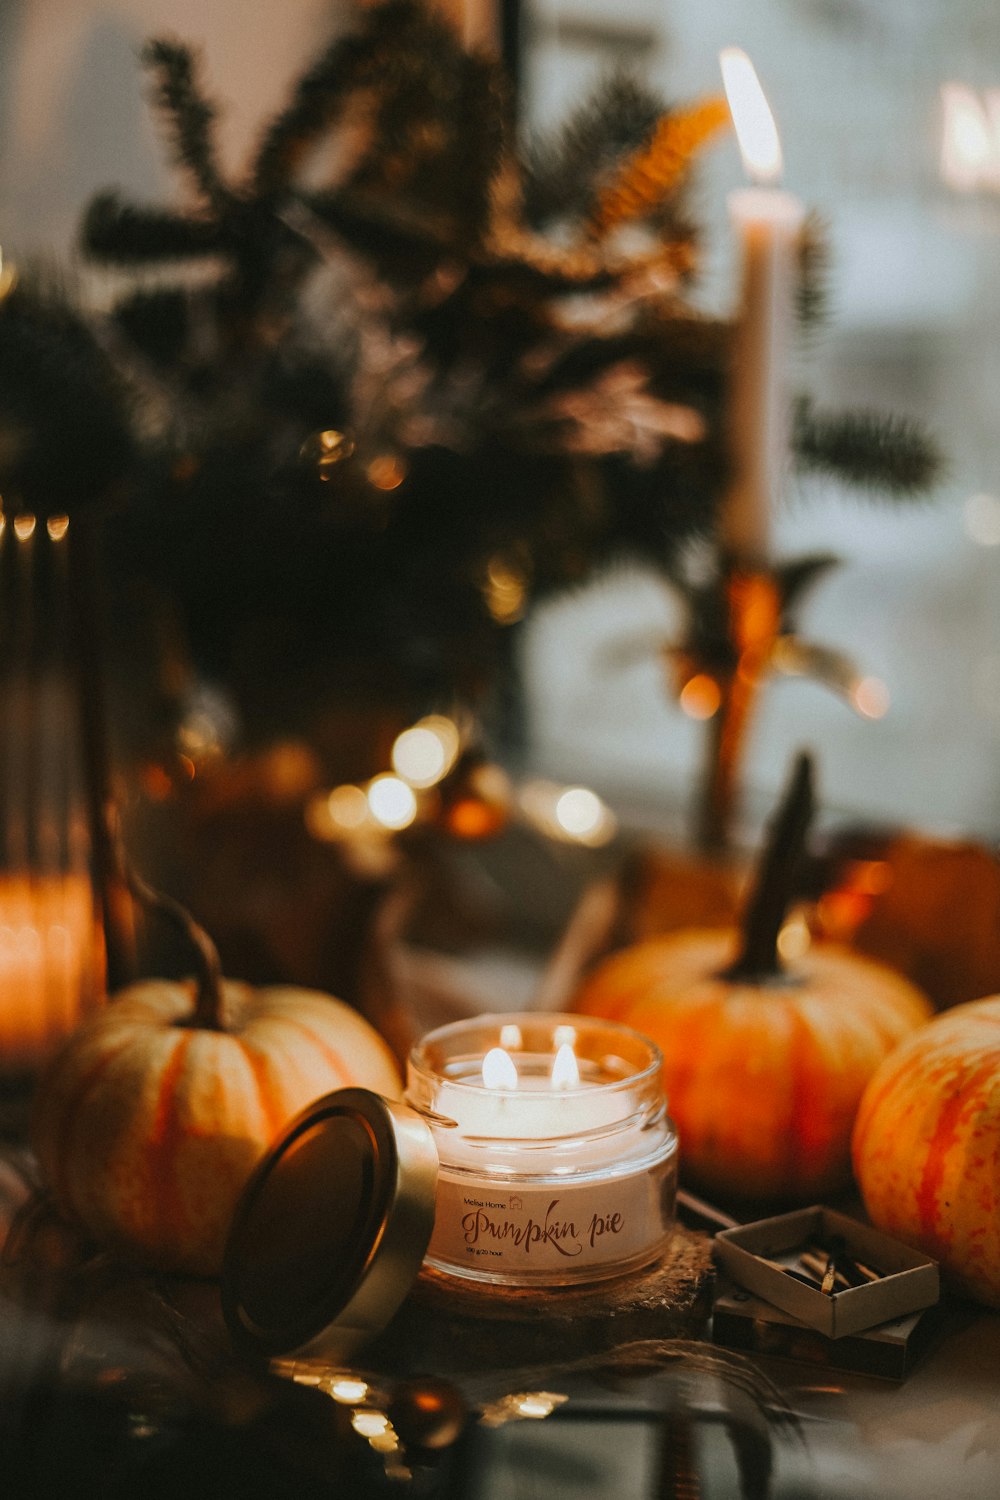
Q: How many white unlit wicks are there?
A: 0